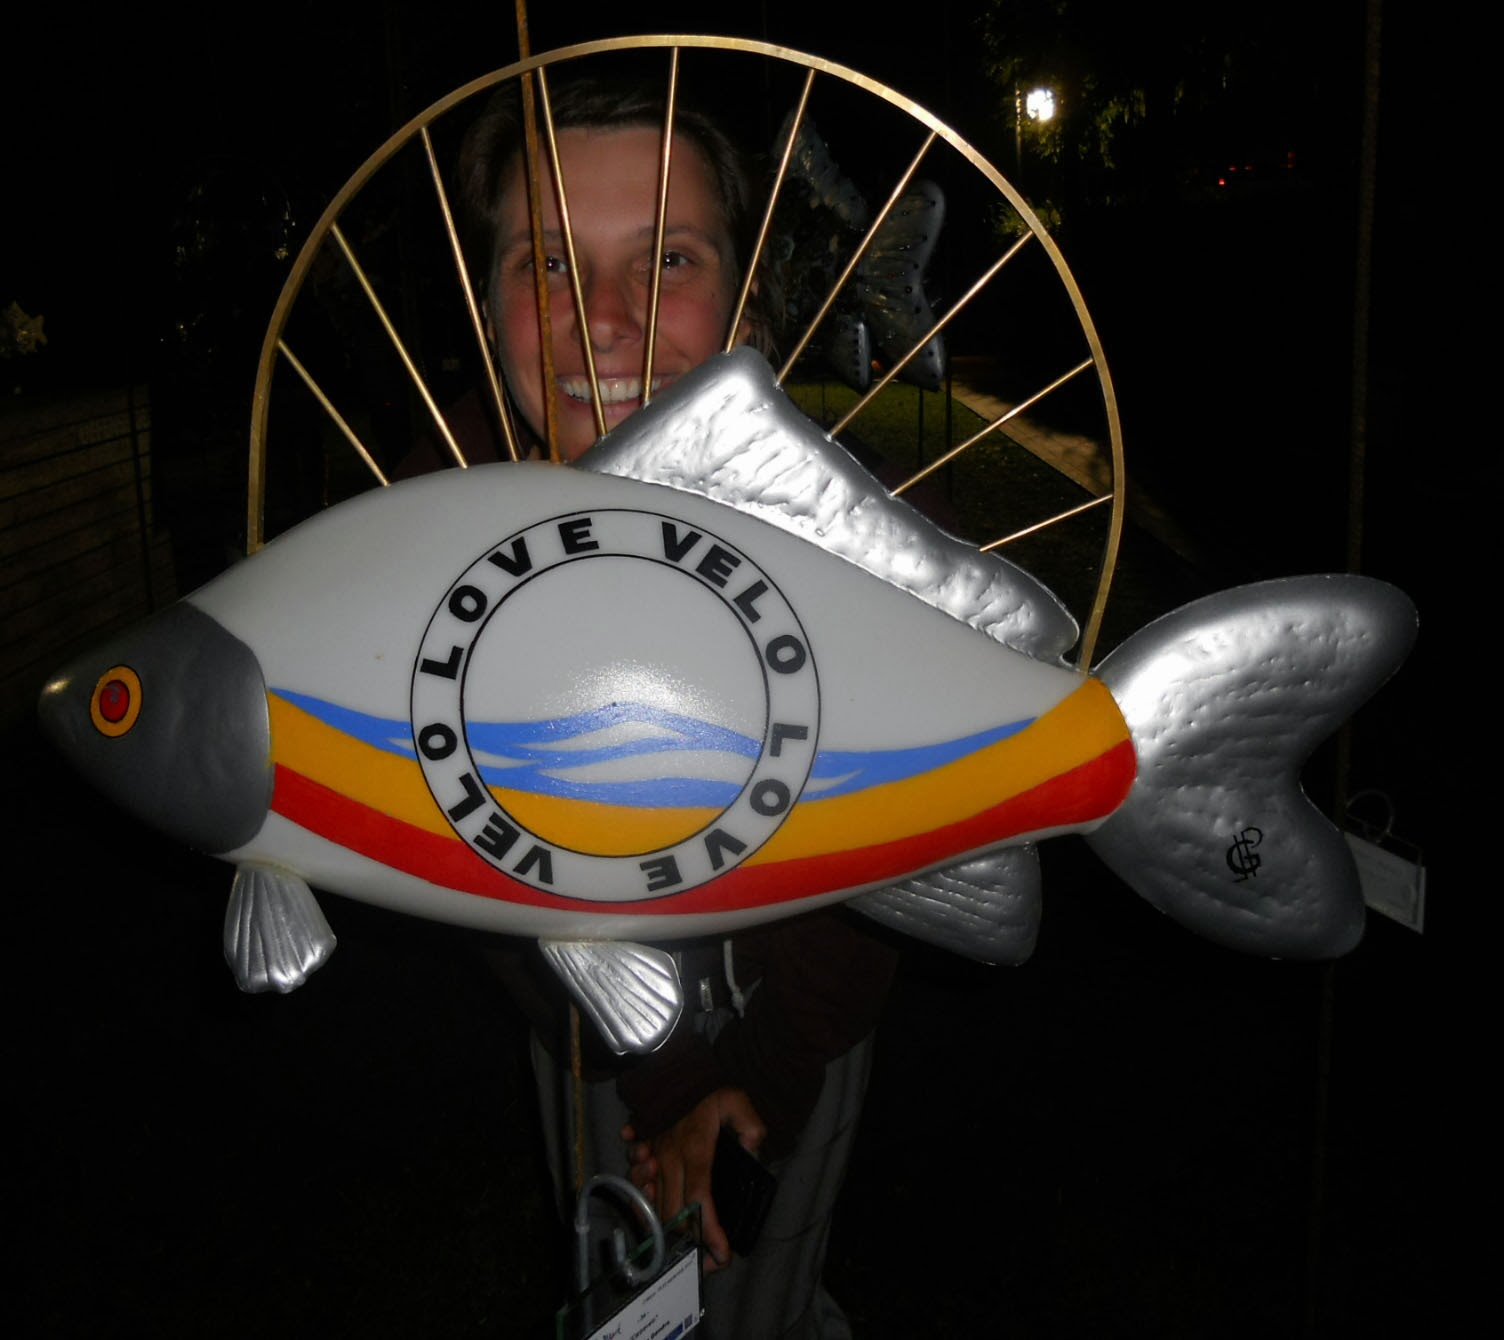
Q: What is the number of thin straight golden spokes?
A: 10